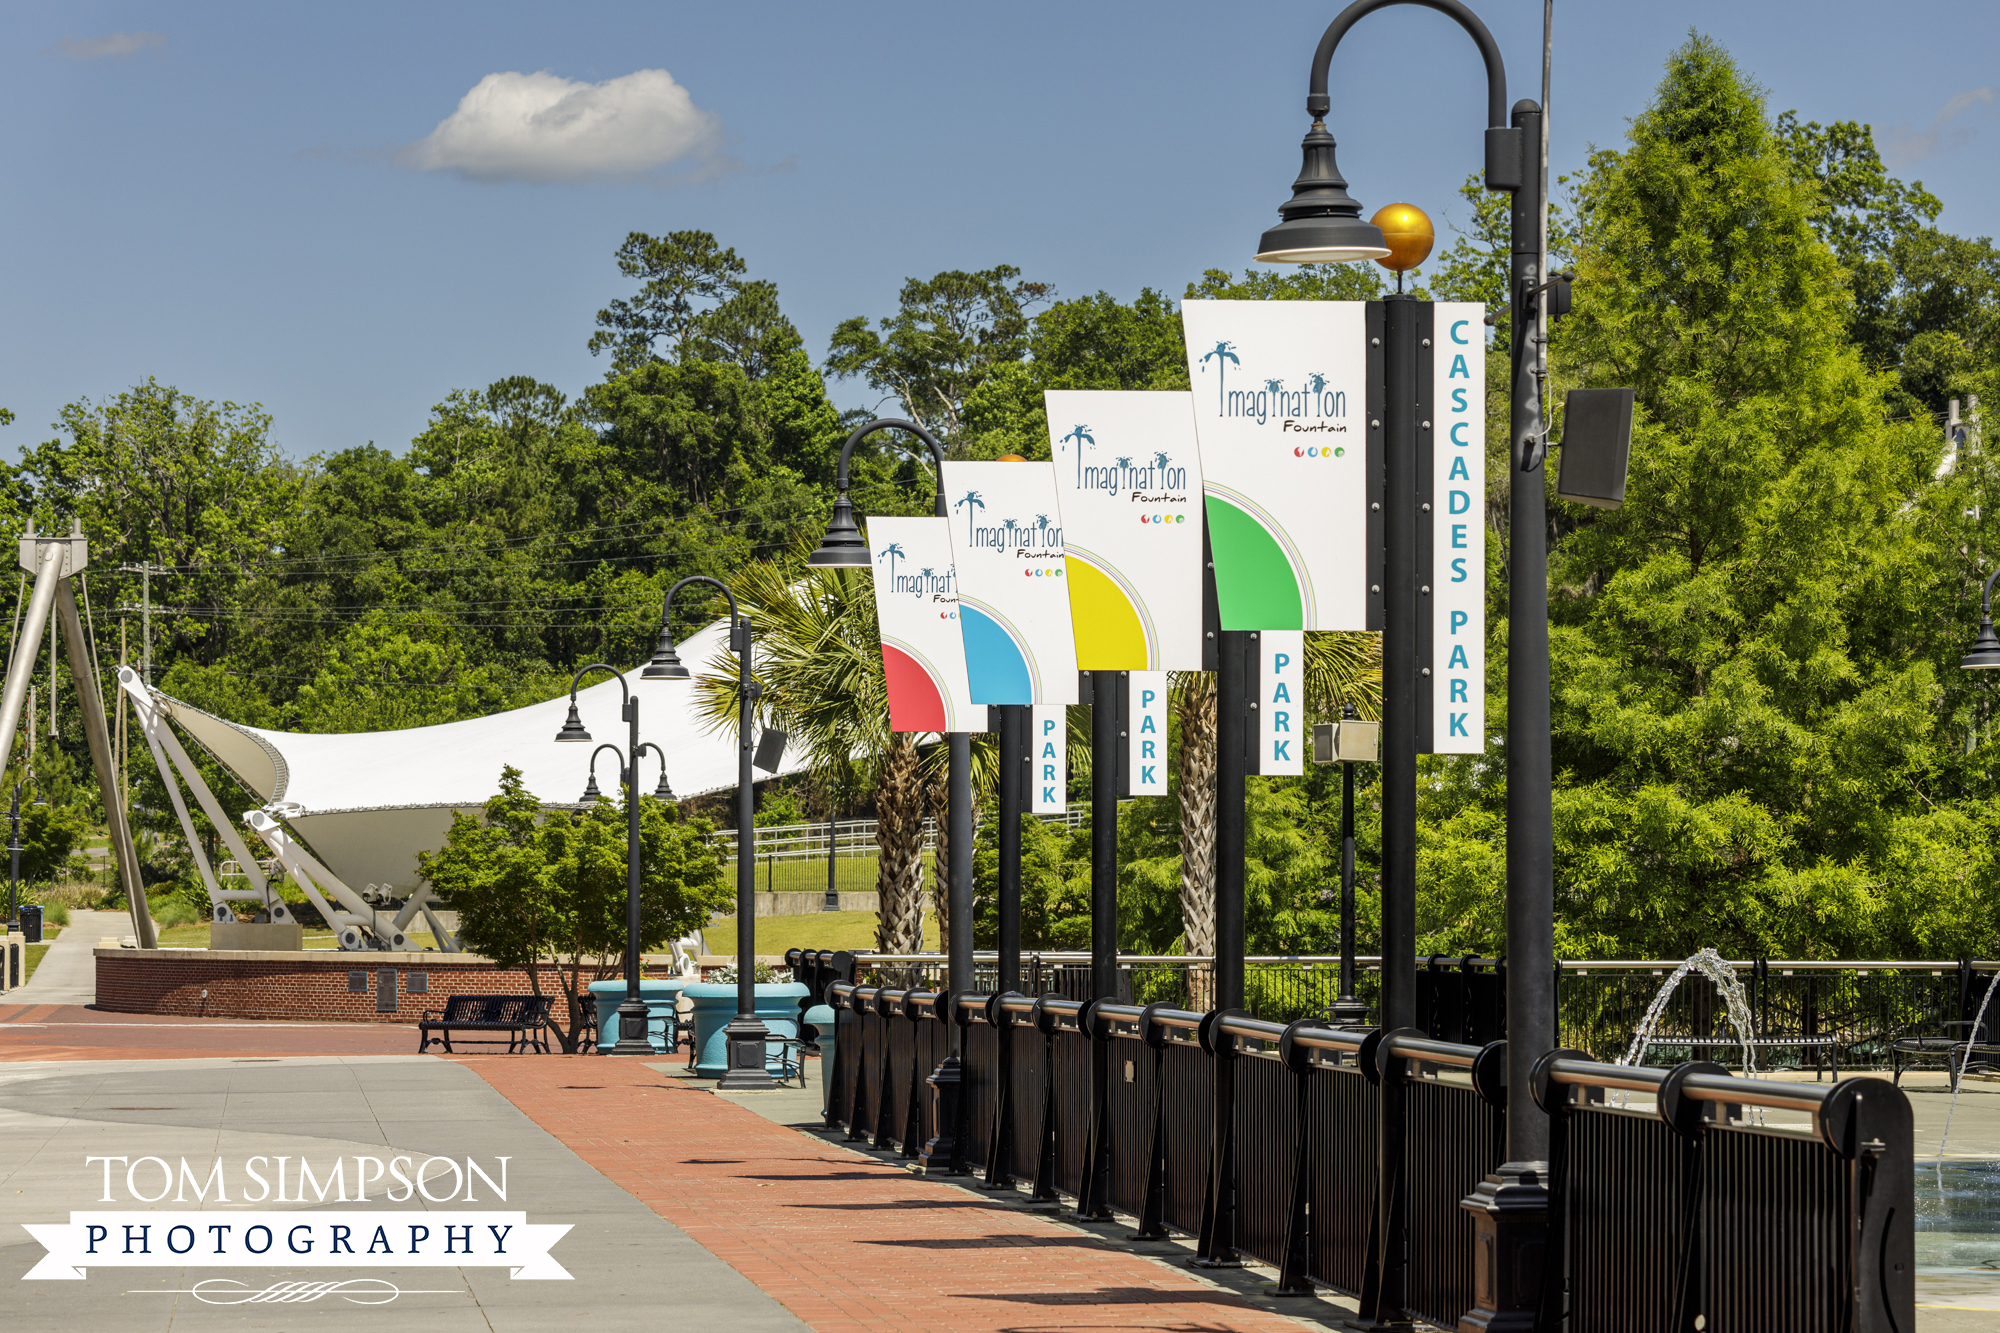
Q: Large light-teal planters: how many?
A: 3